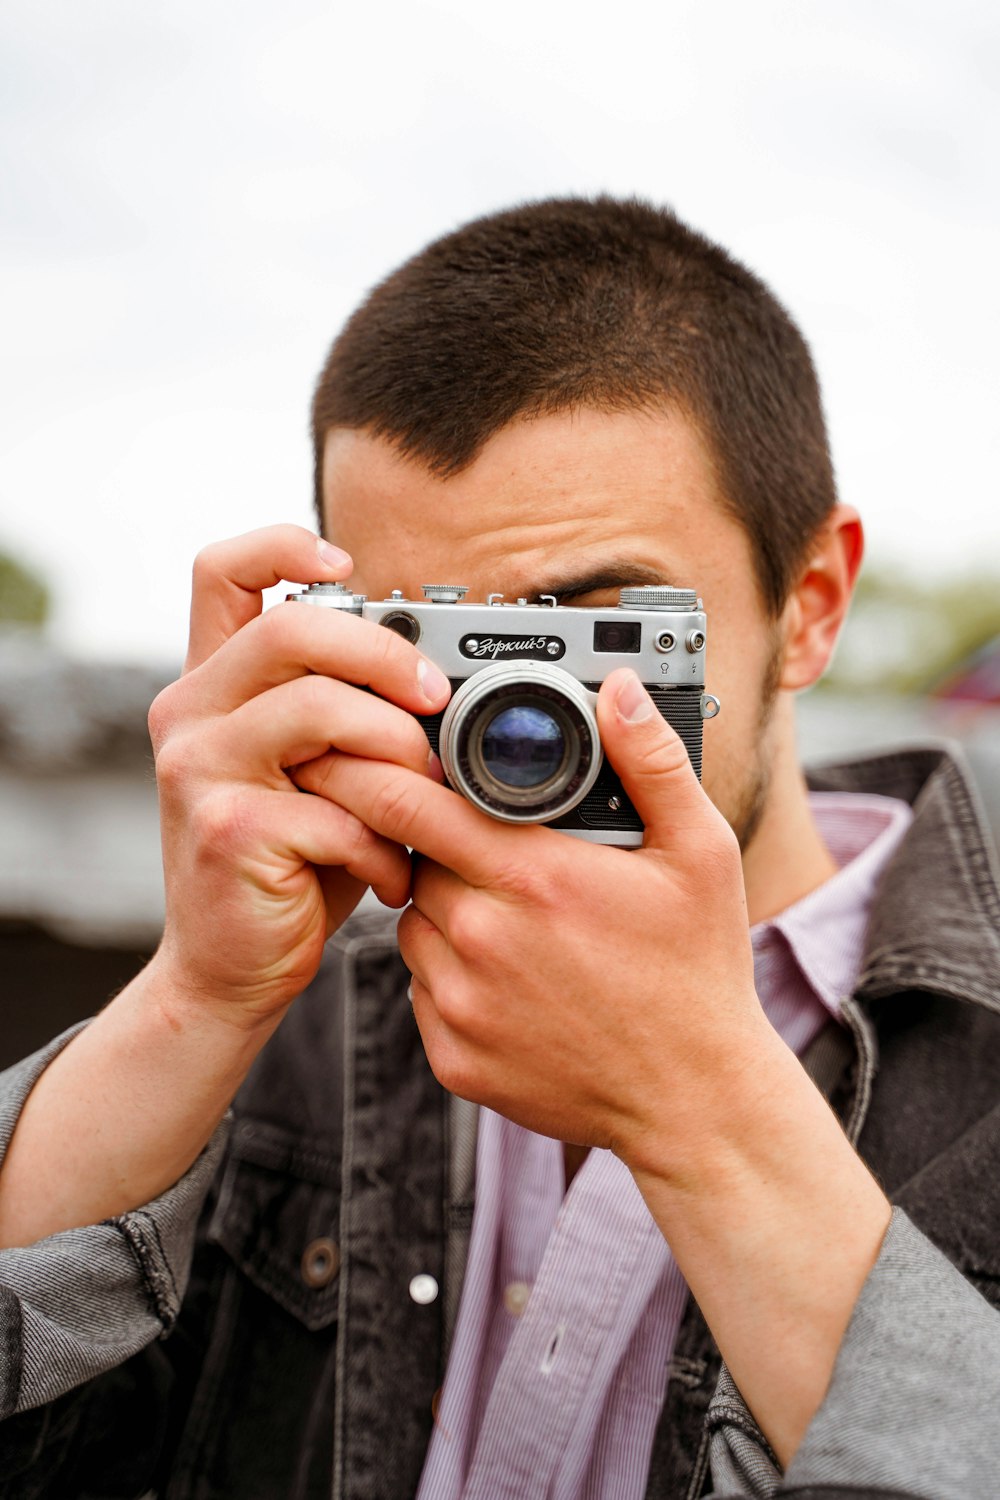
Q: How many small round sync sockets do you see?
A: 2